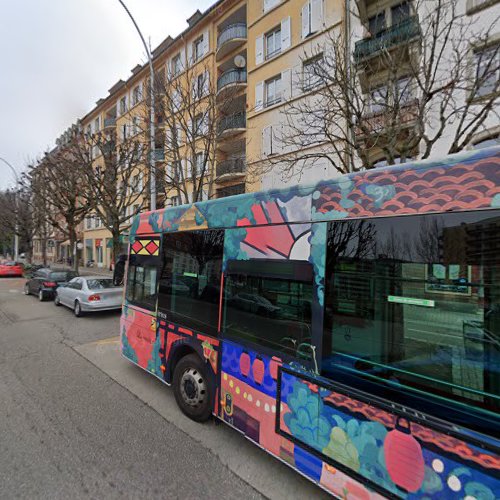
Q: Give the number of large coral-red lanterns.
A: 1